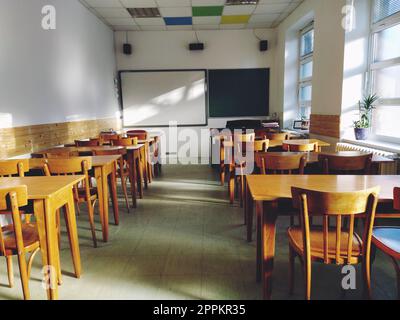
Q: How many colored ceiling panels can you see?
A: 3